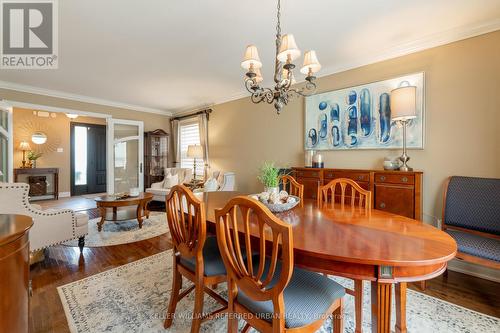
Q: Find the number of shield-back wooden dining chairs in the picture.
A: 4